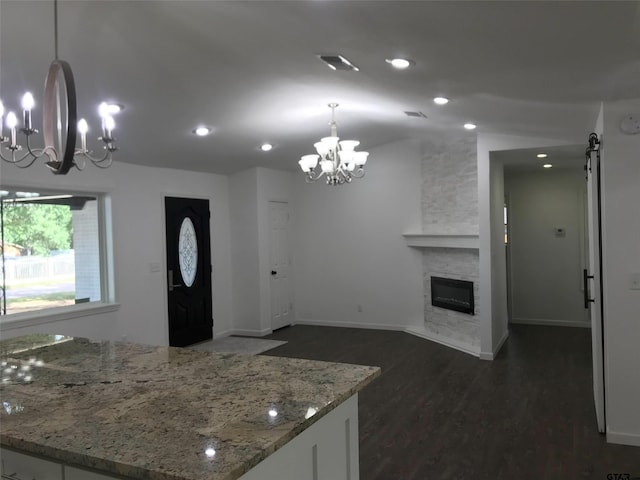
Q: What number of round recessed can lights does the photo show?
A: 8